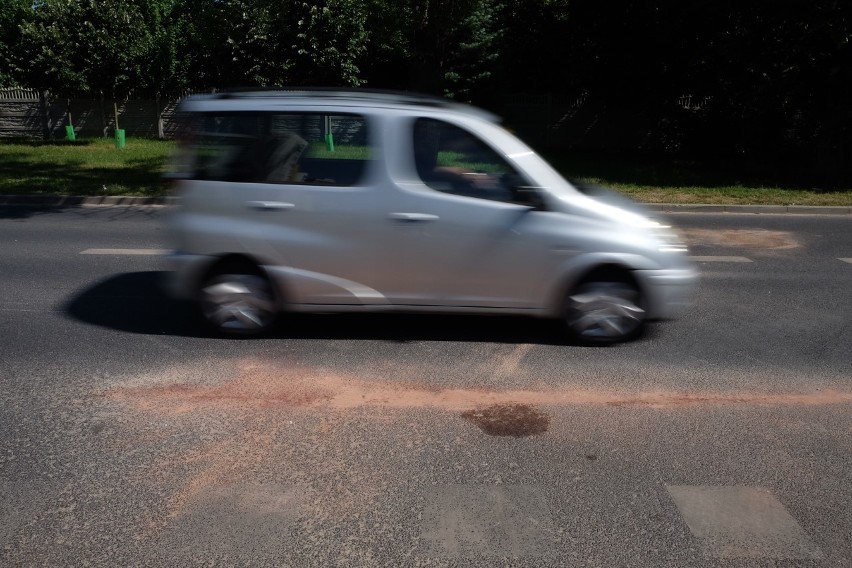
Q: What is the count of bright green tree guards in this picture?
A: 3